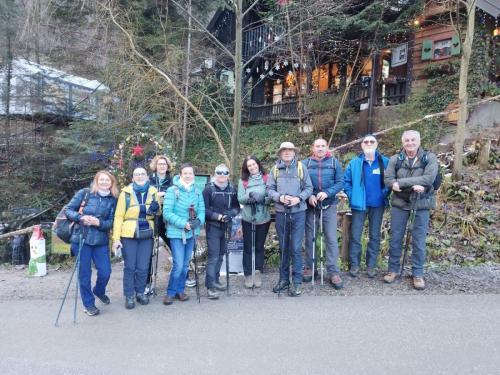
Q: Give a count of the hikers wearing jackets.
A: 10